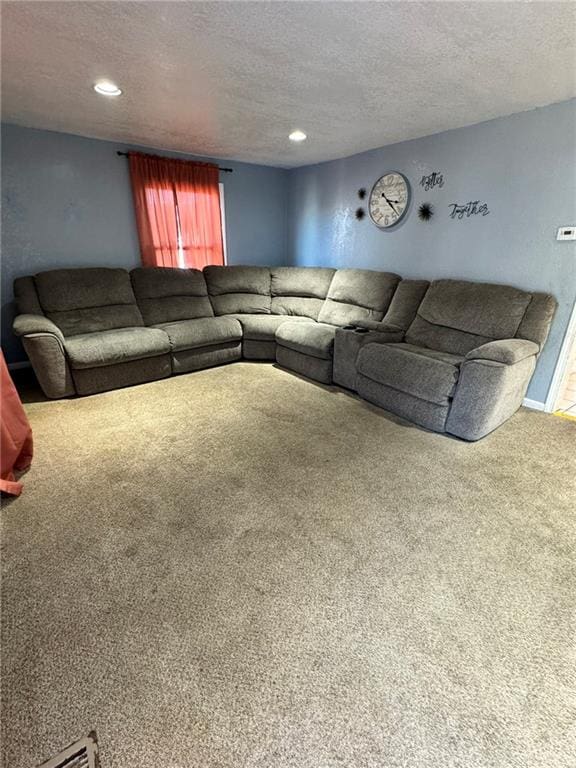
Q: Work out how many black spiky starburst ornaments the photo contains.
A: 3